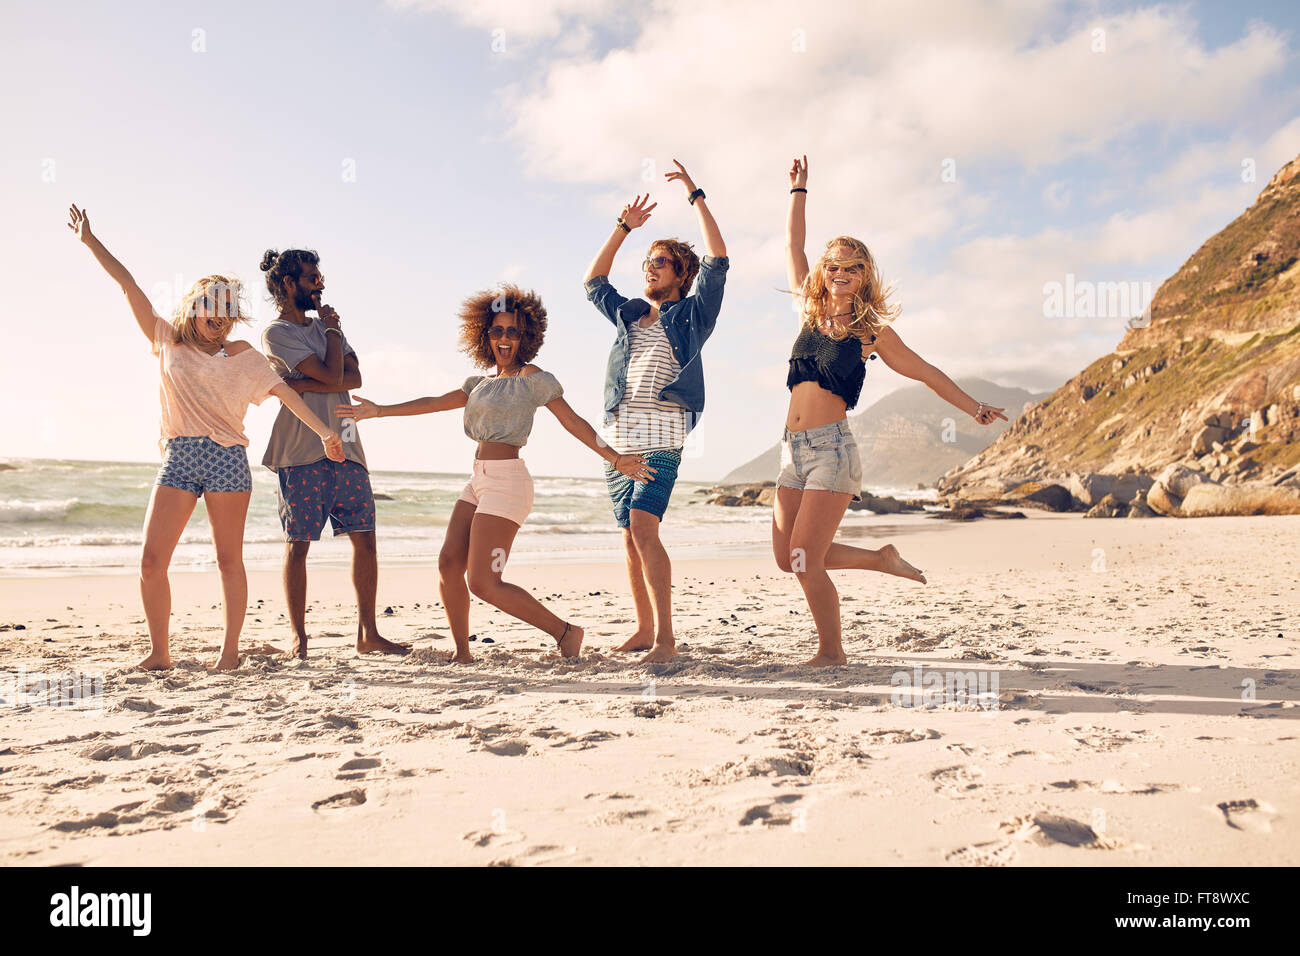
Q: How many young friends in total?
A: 5